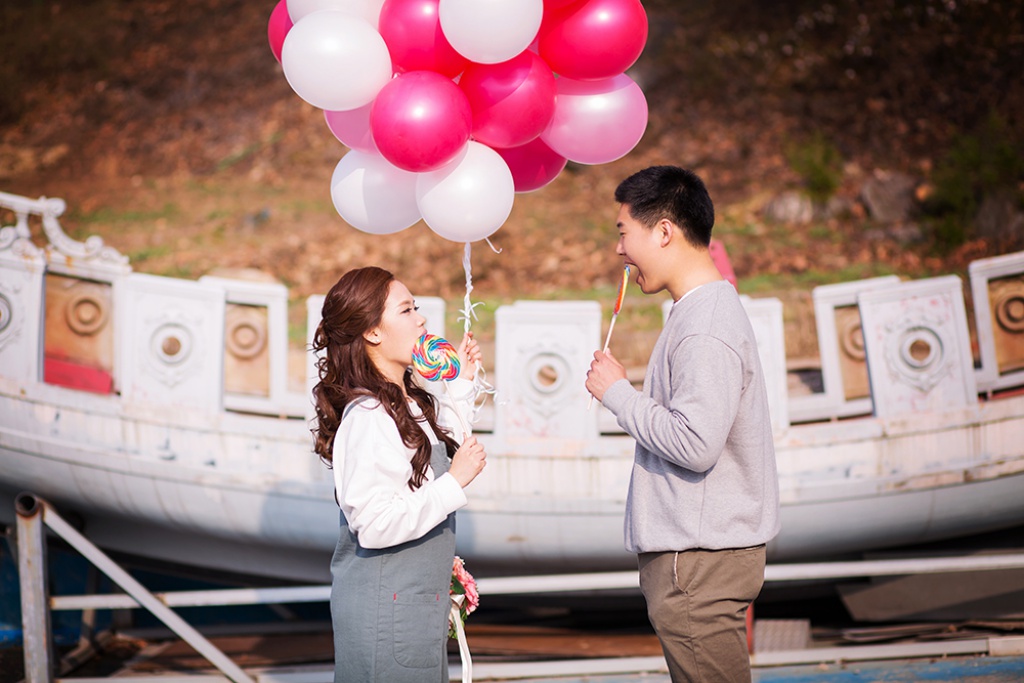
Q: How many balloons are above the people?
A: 14